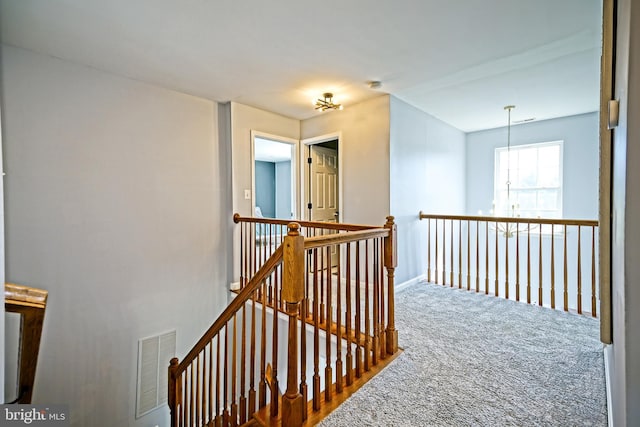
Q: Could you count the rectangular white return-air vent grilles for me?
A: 1